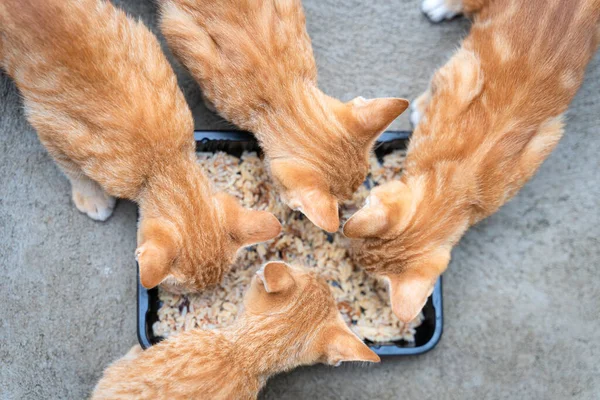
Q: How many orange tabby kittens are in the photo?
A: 4